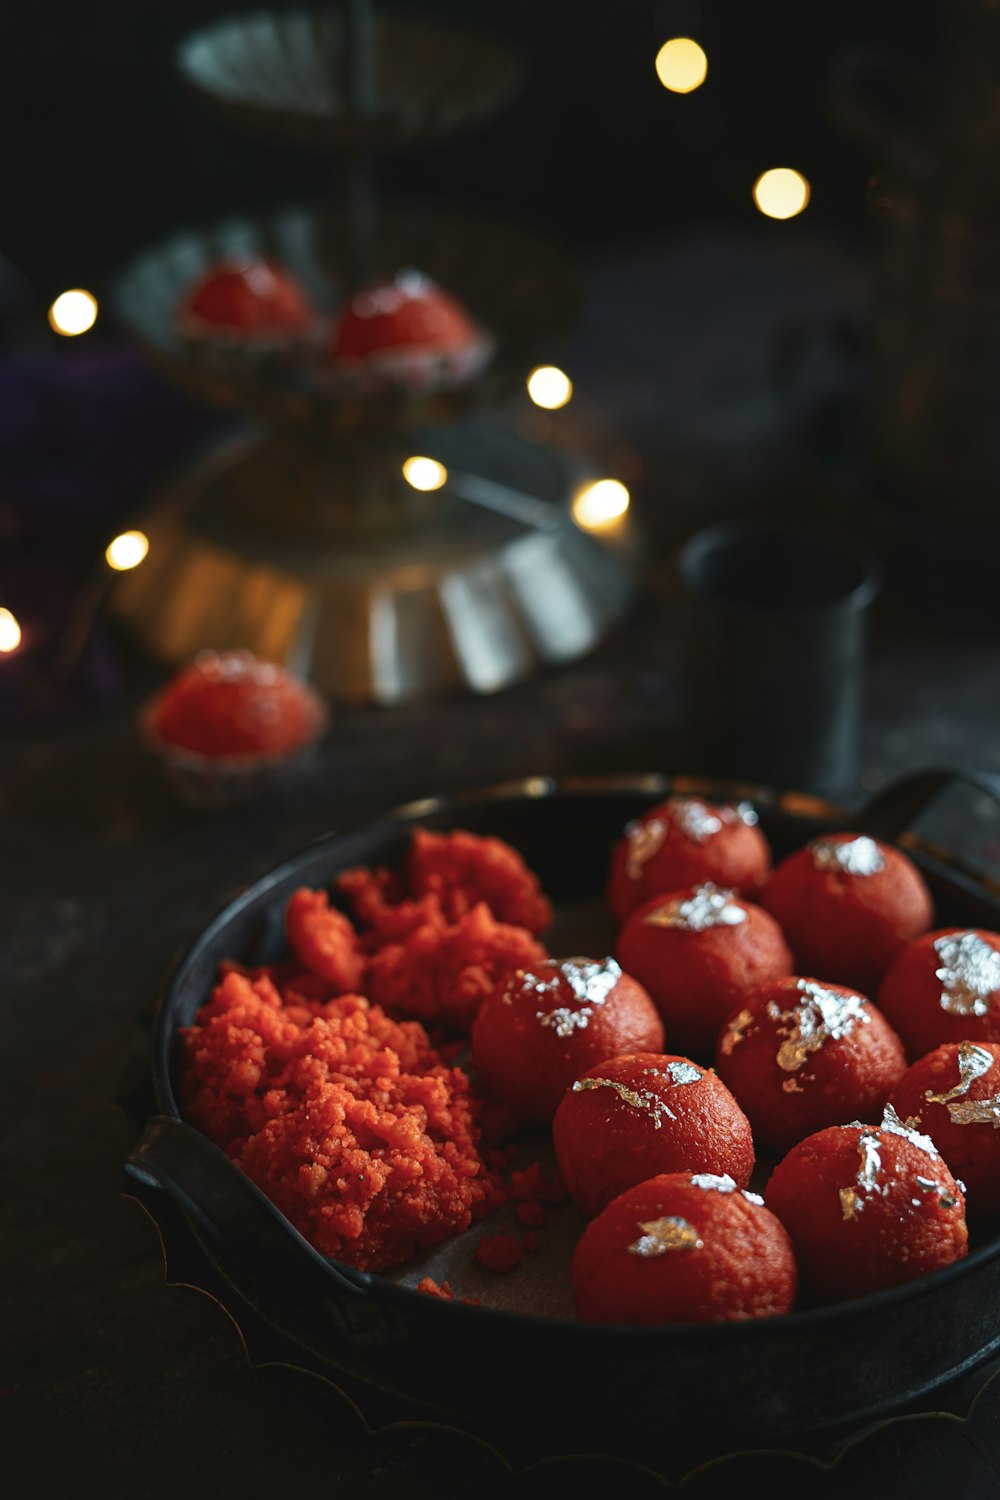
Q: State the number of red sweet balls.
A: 13